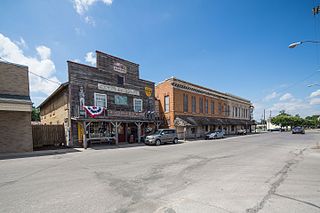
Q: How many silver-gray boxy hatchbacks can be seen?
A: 1